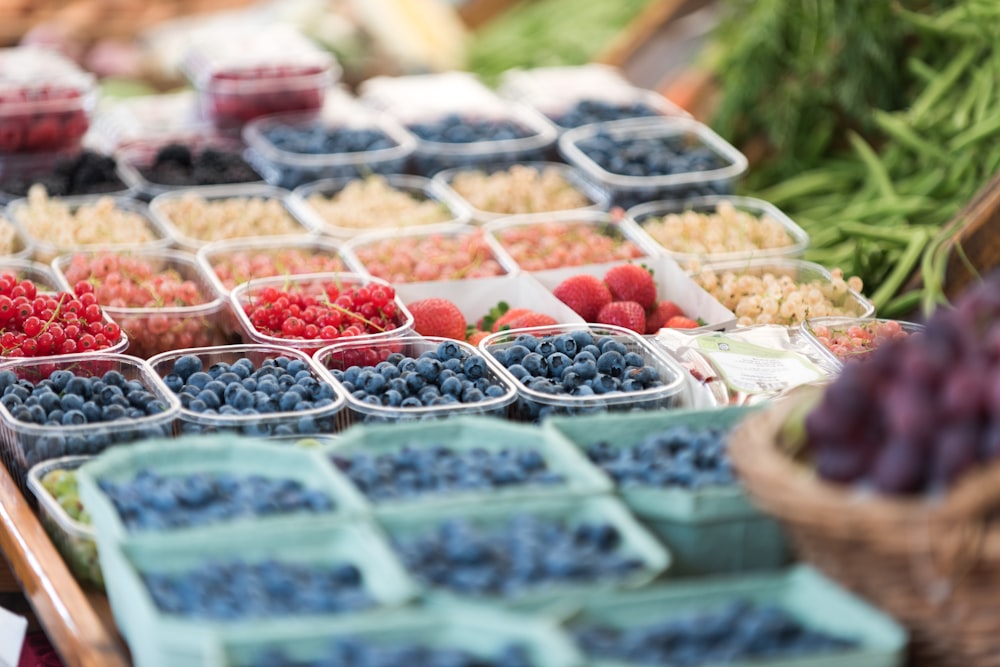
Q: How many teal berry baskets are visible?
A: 7